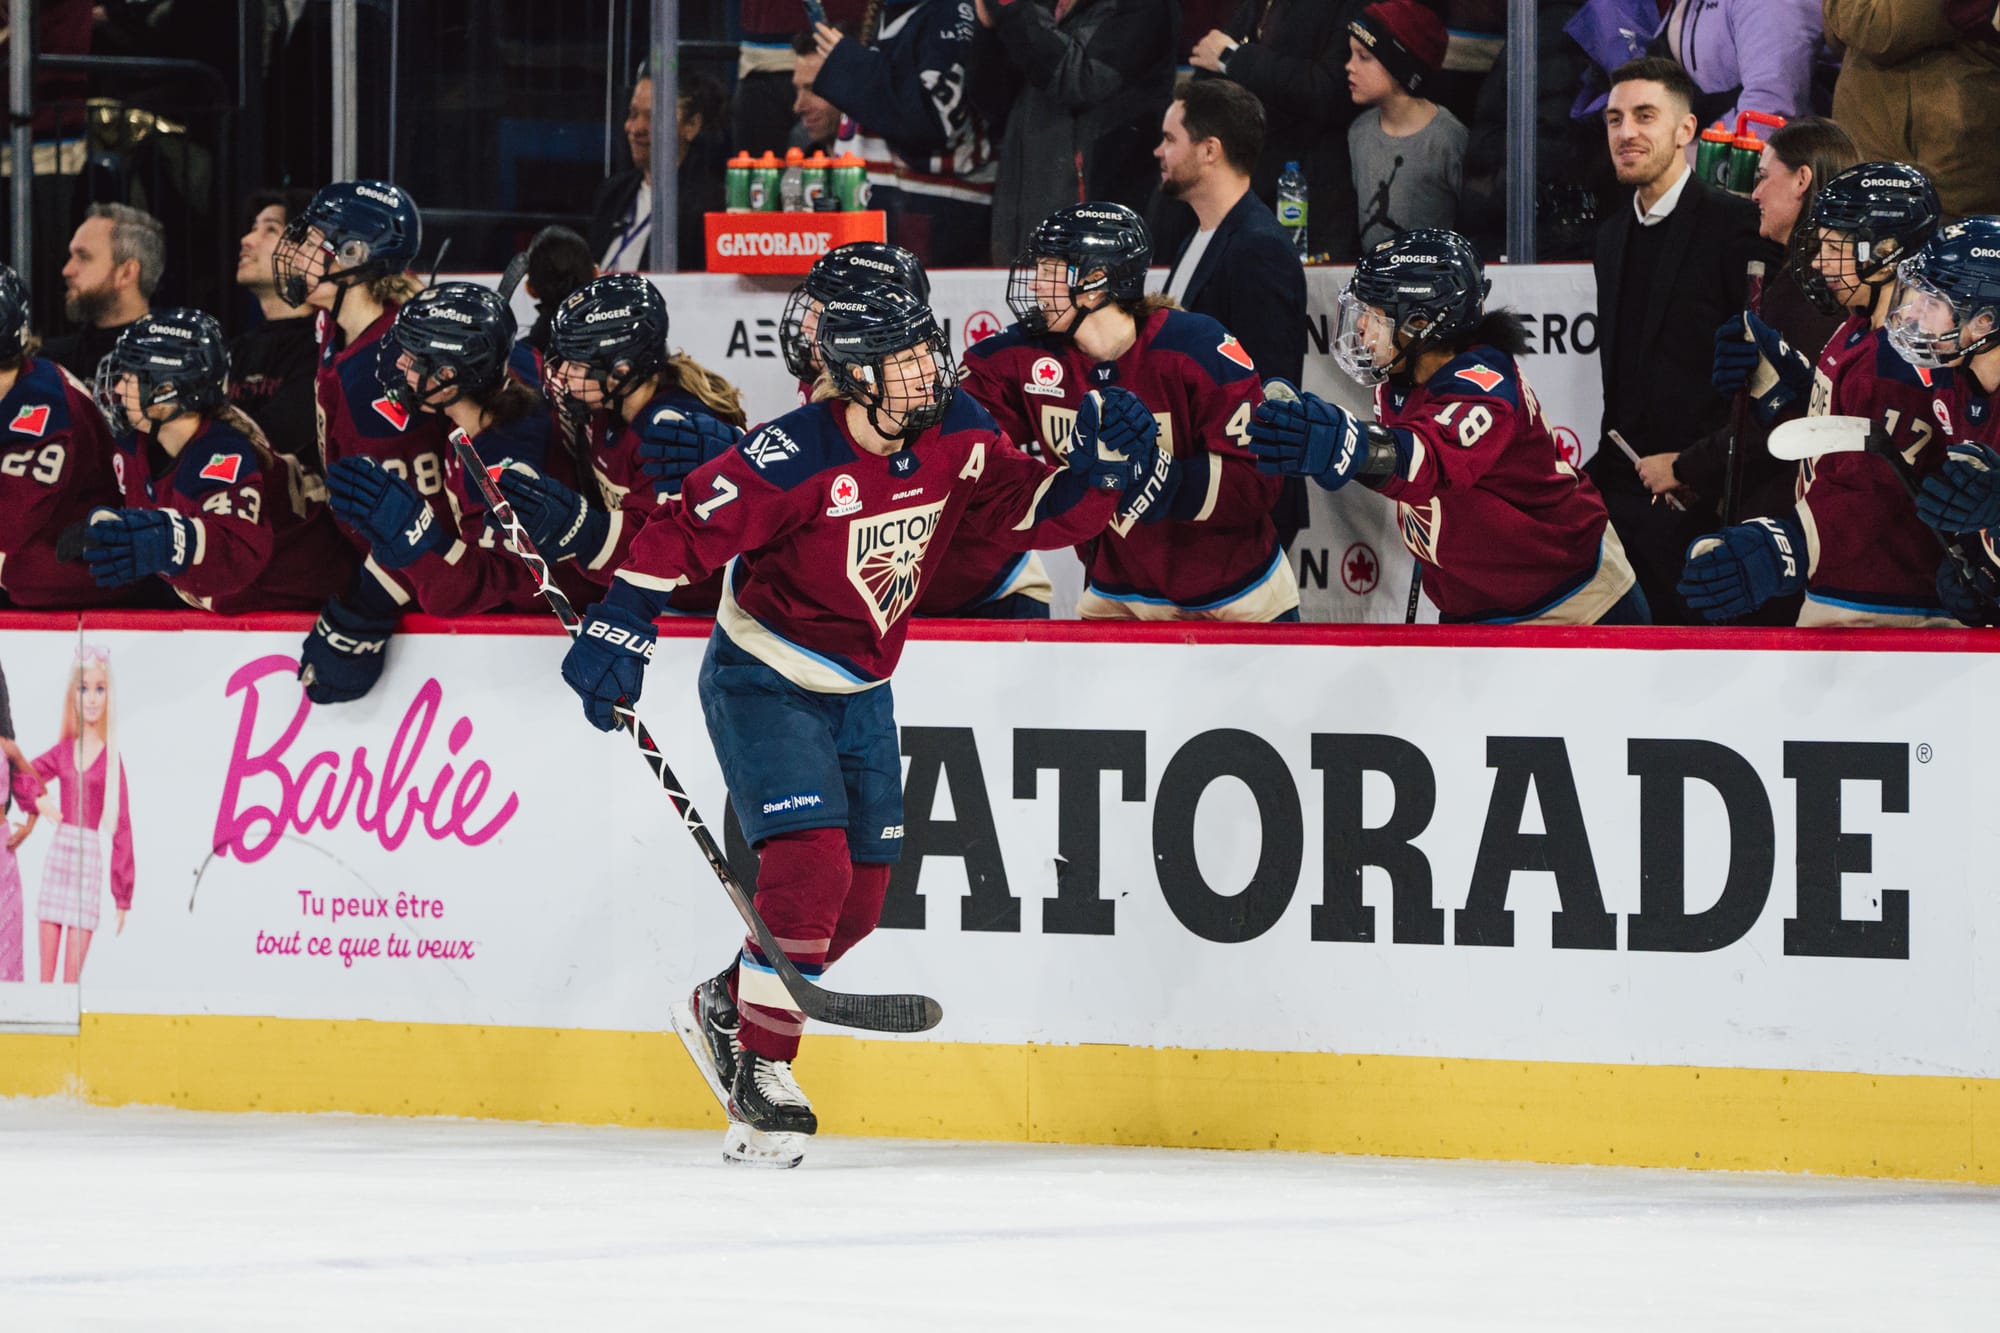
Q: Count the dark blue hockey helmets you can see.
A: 11